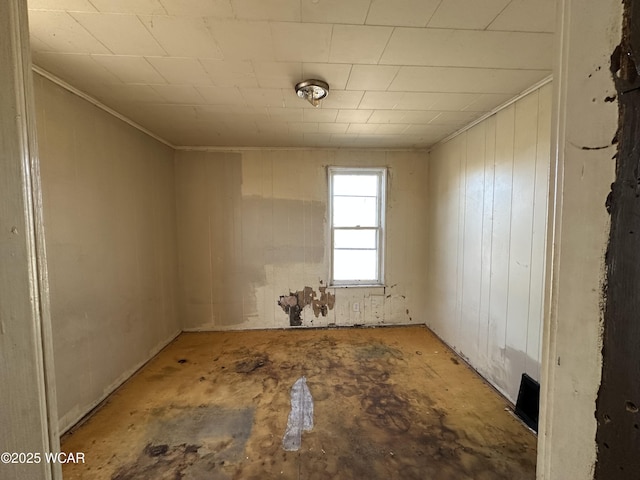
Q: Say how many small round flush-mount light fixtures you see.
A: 1